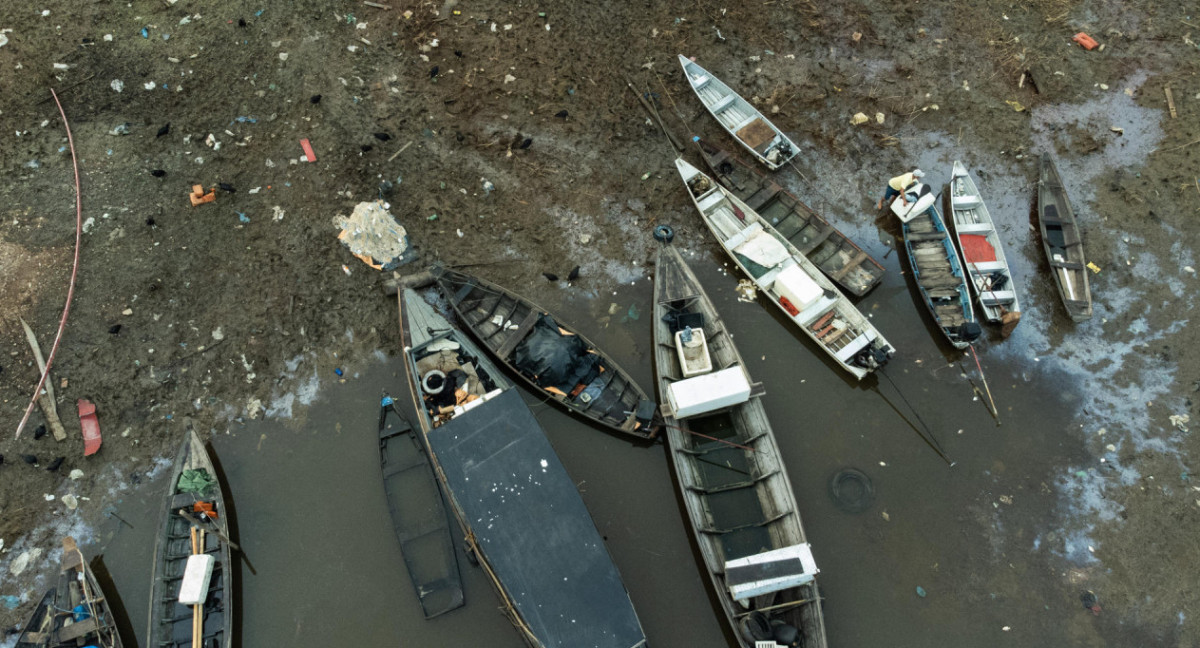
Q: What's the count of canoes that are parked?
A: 13